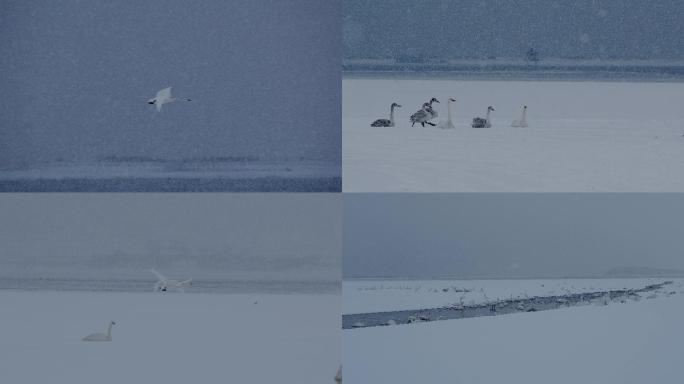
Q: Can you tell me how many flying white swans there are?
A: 2